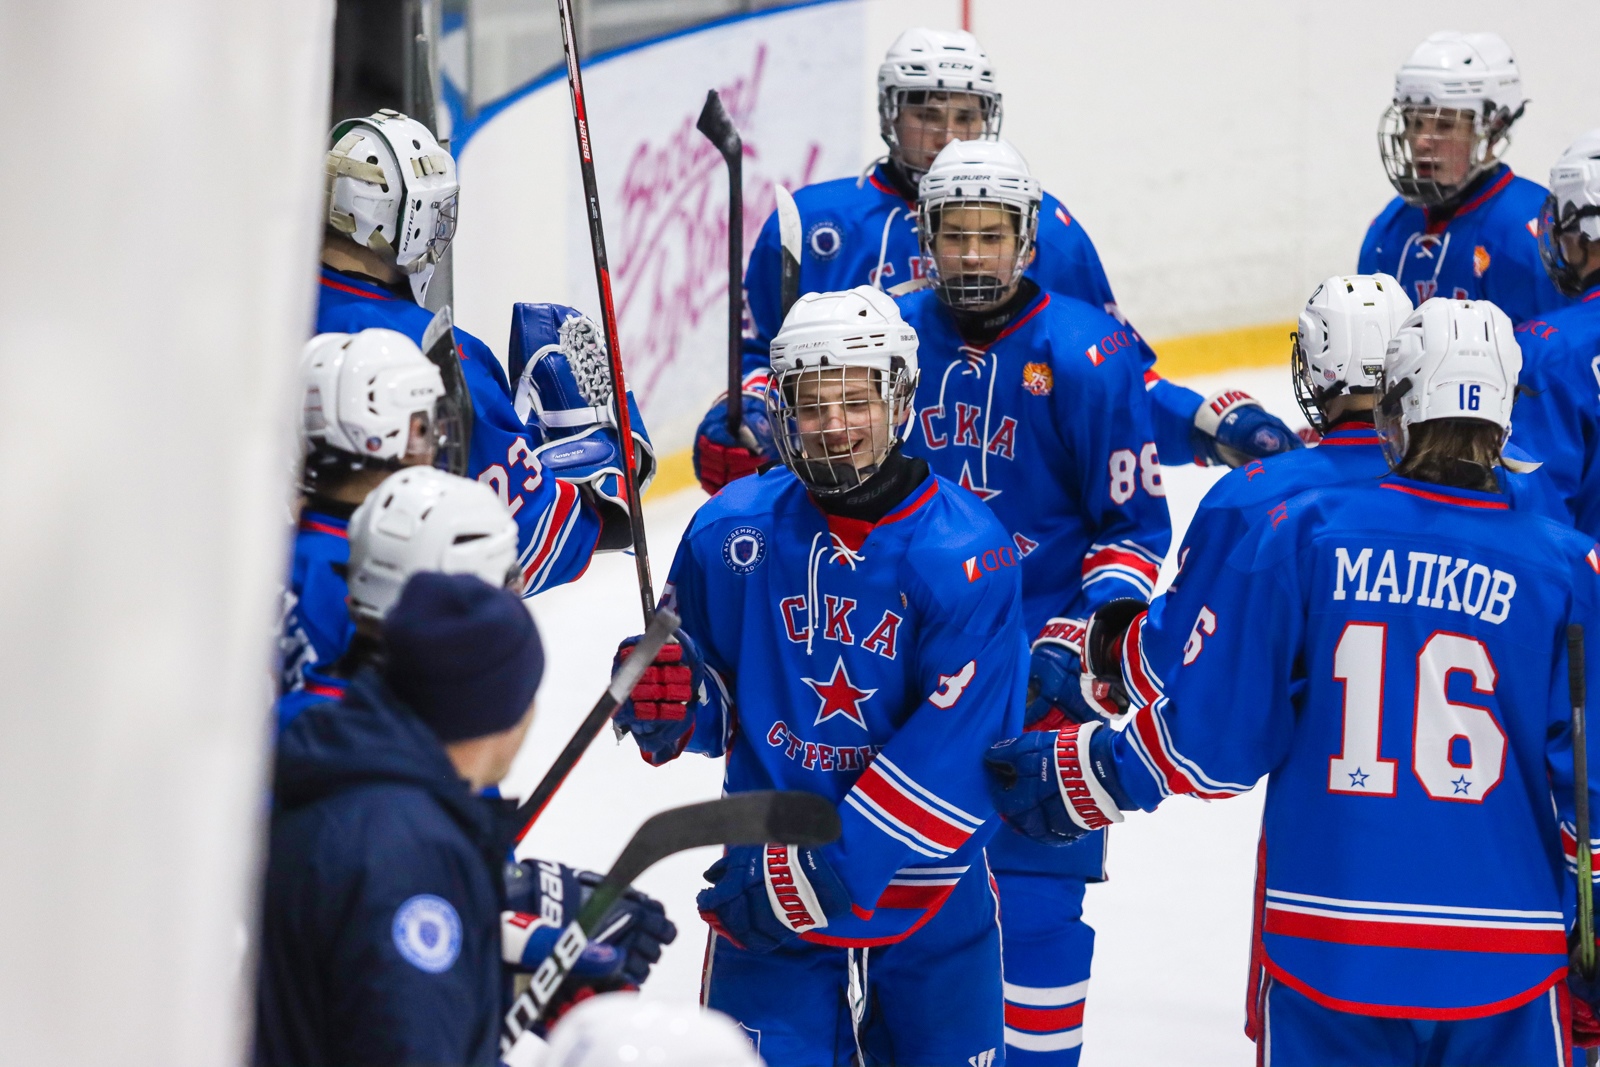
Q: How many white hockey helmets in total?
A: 11